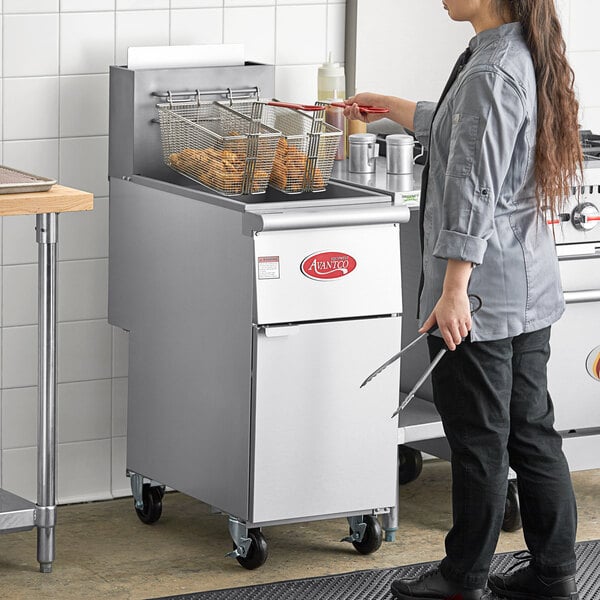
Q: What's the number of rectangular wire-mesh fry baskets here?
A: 2